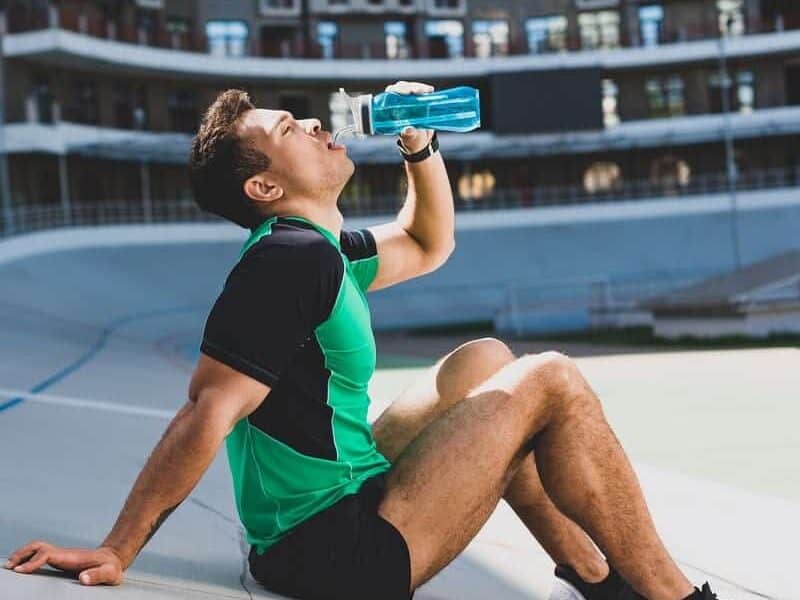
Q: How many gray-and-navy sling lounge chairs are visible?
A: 0